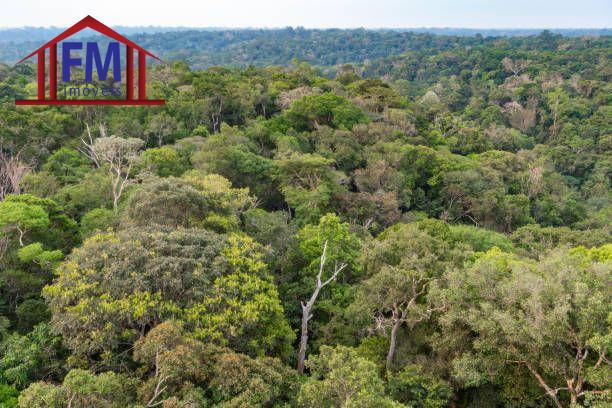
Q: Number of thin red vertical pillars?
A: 4